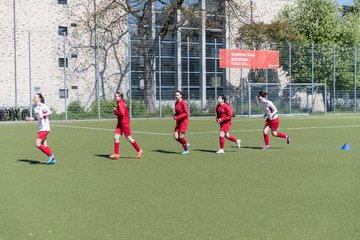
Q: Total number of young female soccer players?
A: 5